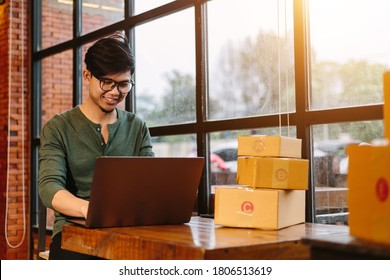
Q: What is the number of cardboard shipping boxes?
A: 5